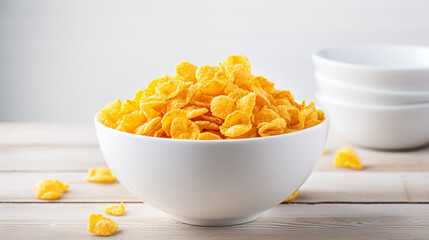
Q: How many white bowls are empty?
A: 3